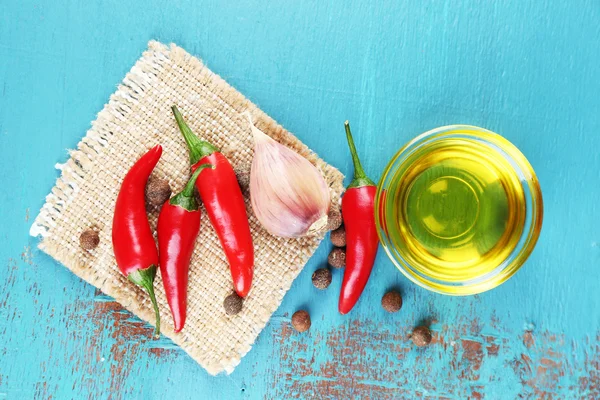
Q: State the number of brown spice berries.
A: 11